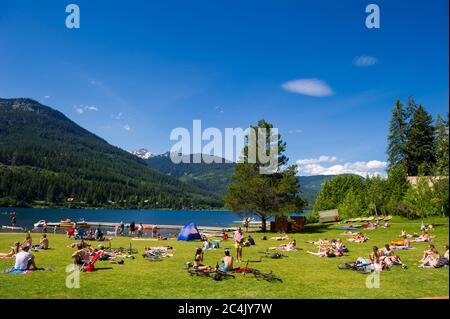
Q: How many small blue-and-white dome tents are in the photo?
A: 1